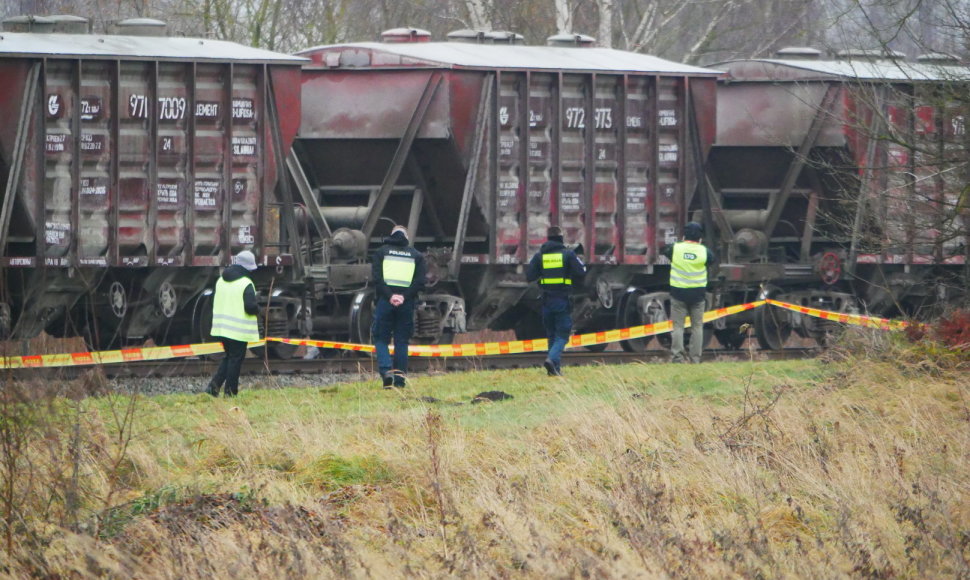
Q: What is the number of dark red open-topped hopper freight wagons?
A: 3